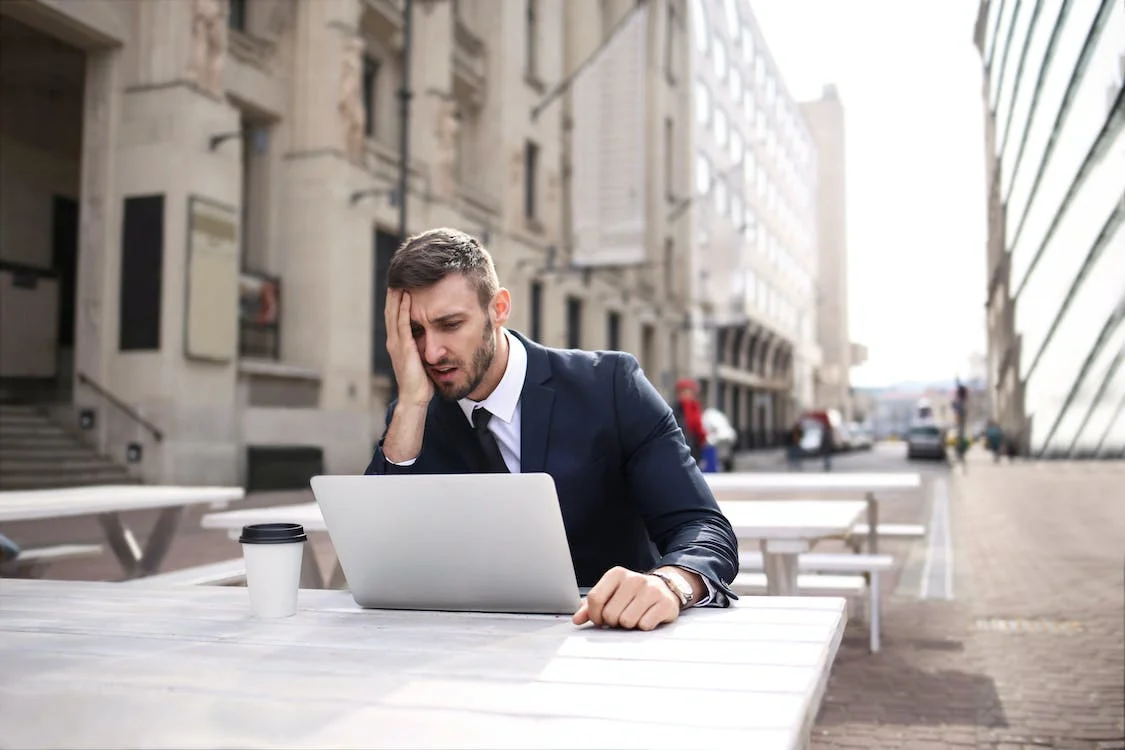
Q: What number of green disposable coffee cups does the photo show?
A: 0